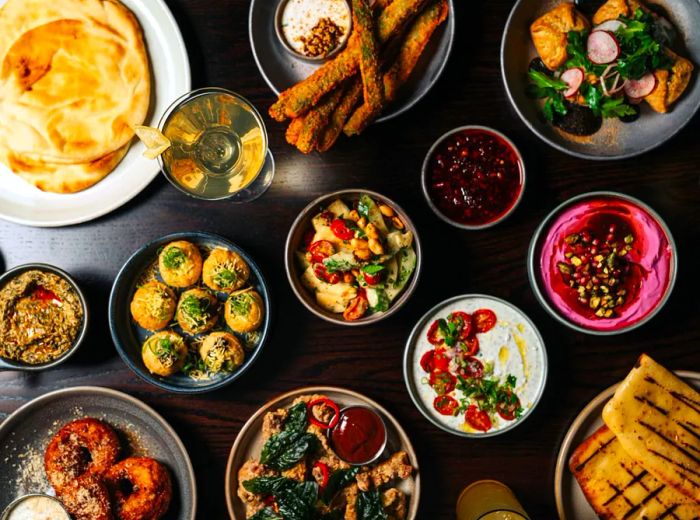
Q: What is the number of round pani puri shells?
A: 7